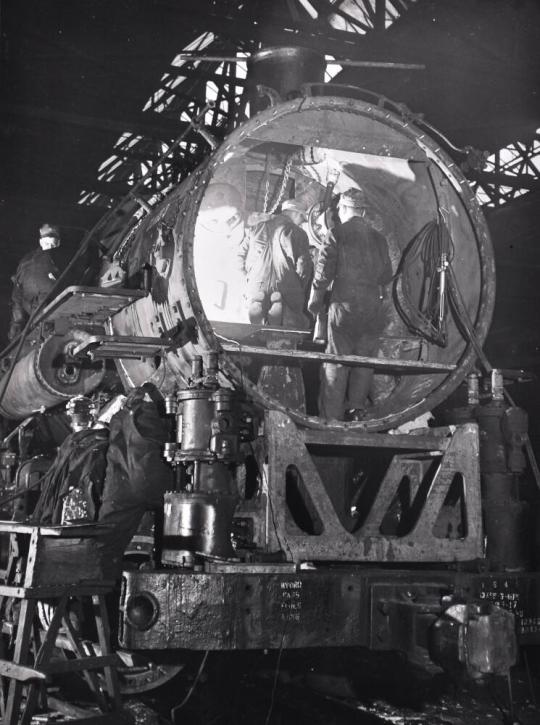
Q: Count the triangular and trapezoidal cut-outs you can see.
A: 4